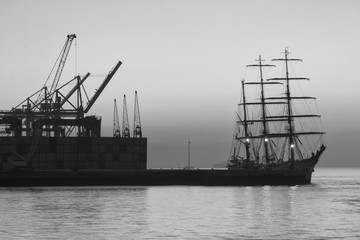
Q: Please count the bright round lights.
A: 3